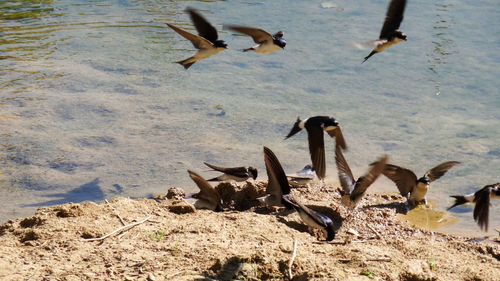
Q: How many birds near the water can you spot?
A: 12